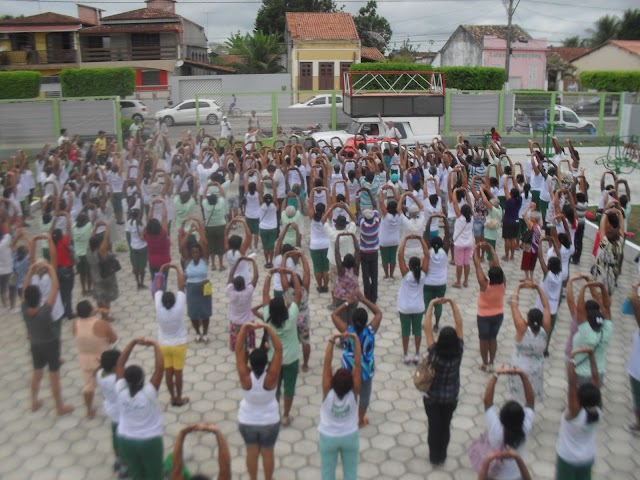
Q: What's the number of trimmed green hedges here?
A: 5